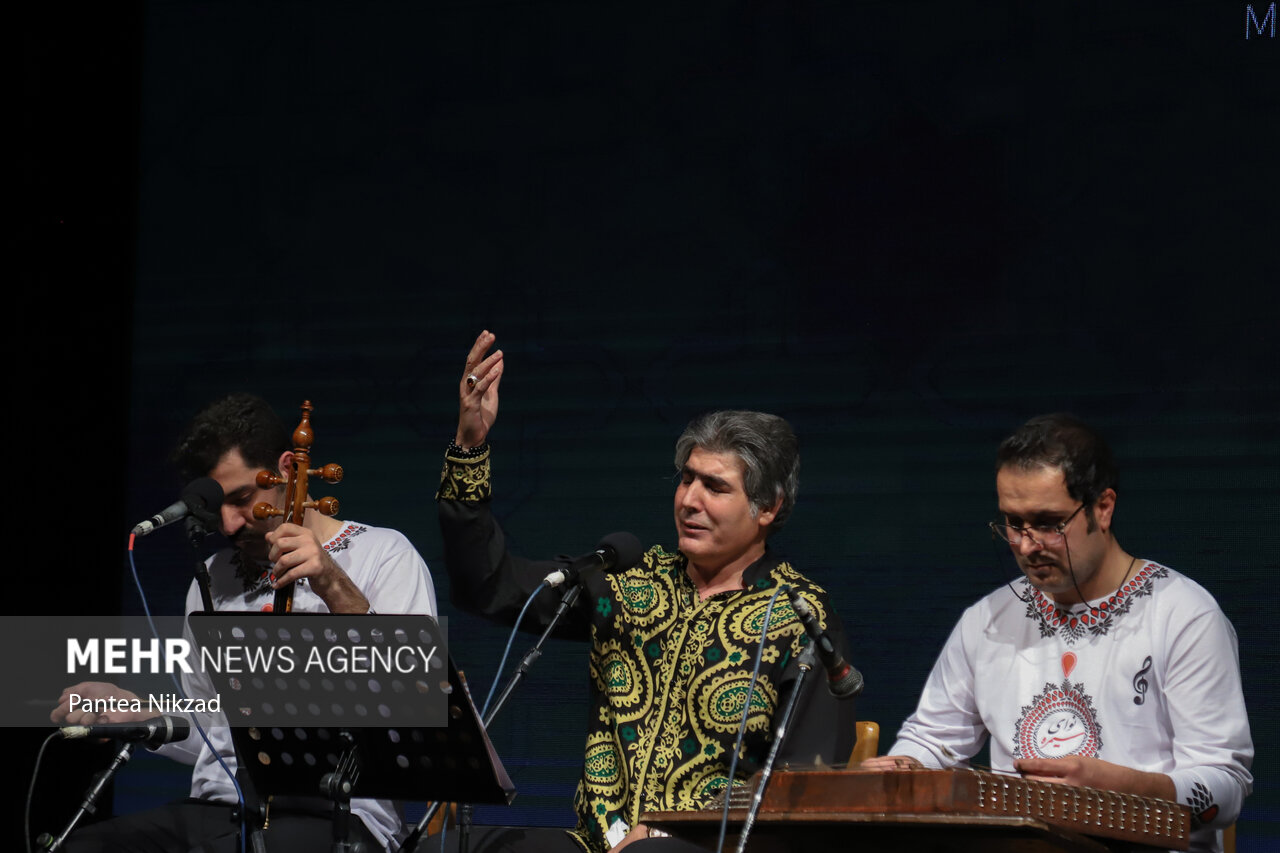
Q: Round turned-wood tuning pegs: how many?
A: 4